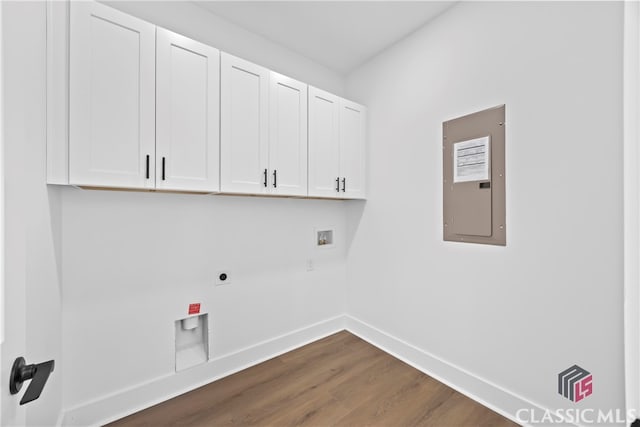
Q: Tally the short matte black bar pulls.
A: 6